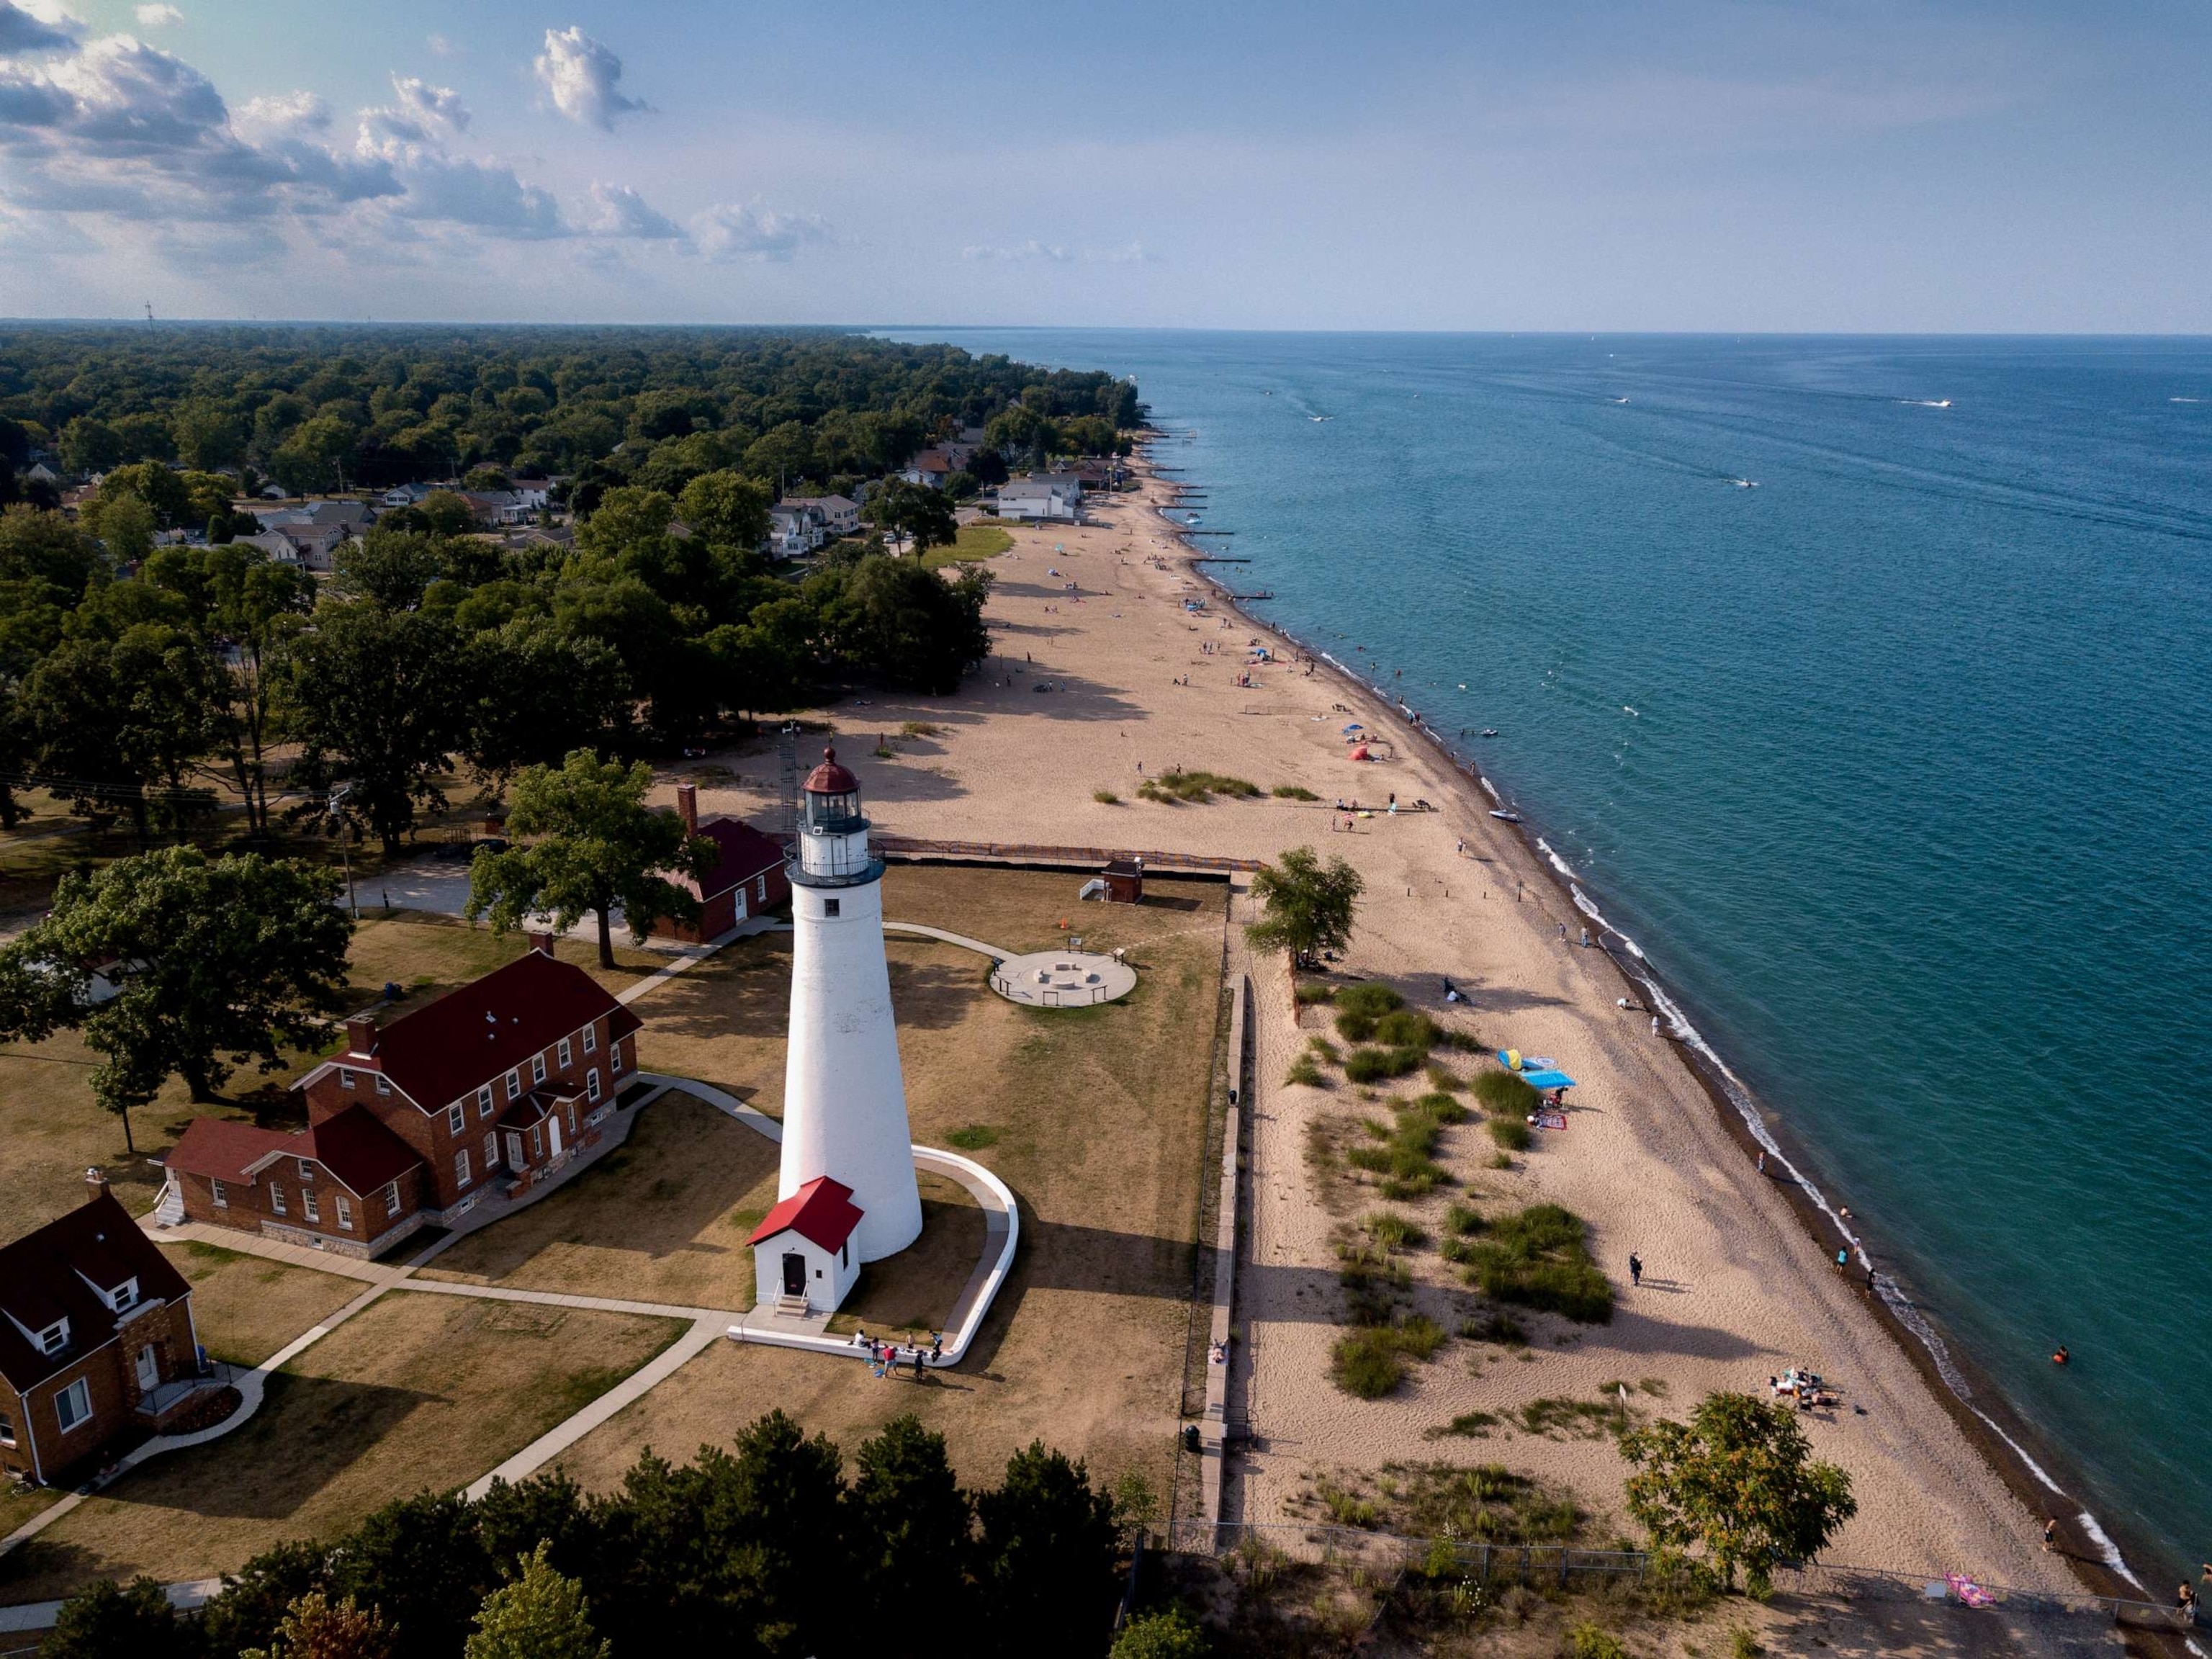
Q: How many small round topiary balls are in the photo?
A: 0